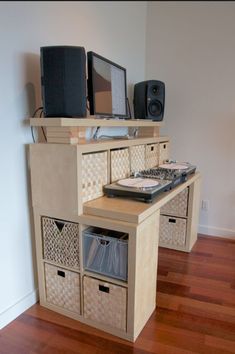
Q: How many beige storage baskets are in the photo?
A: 10